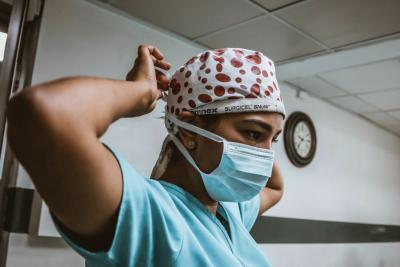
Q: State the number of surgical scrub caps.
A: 1